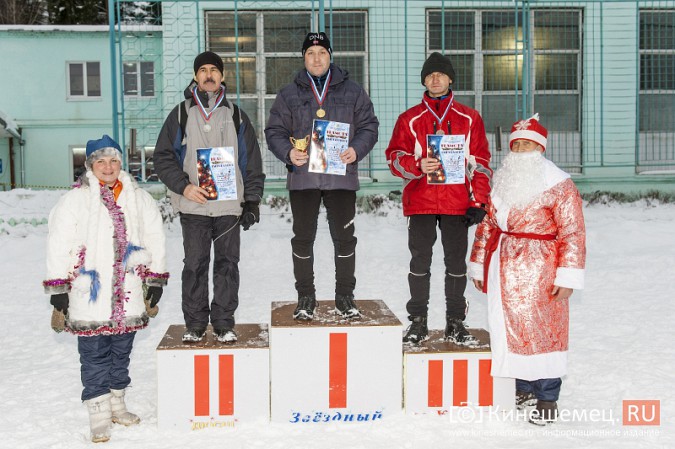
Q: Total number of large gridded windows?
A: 3